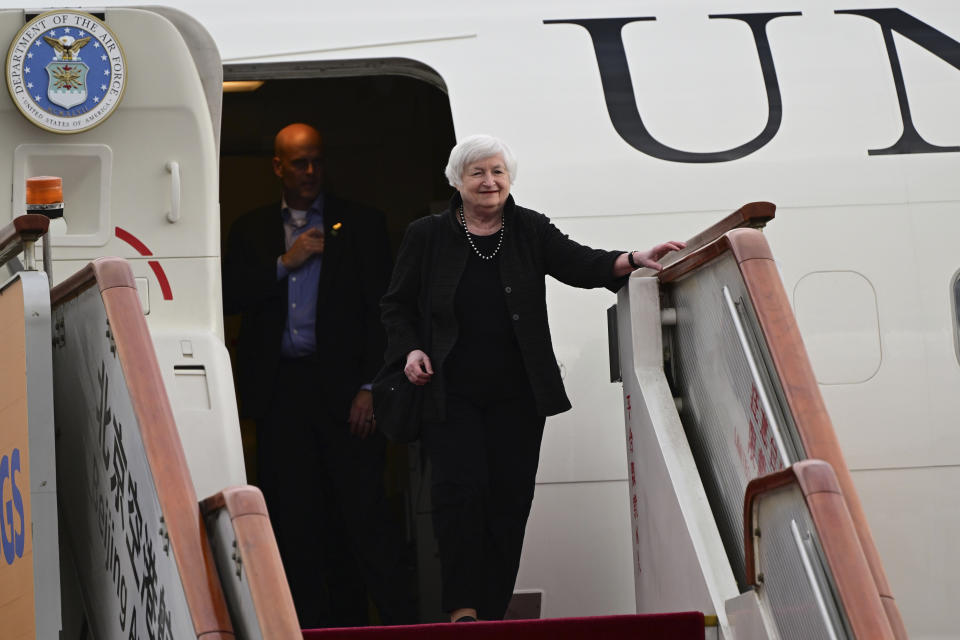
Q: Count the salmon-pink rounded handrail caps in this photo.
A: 4